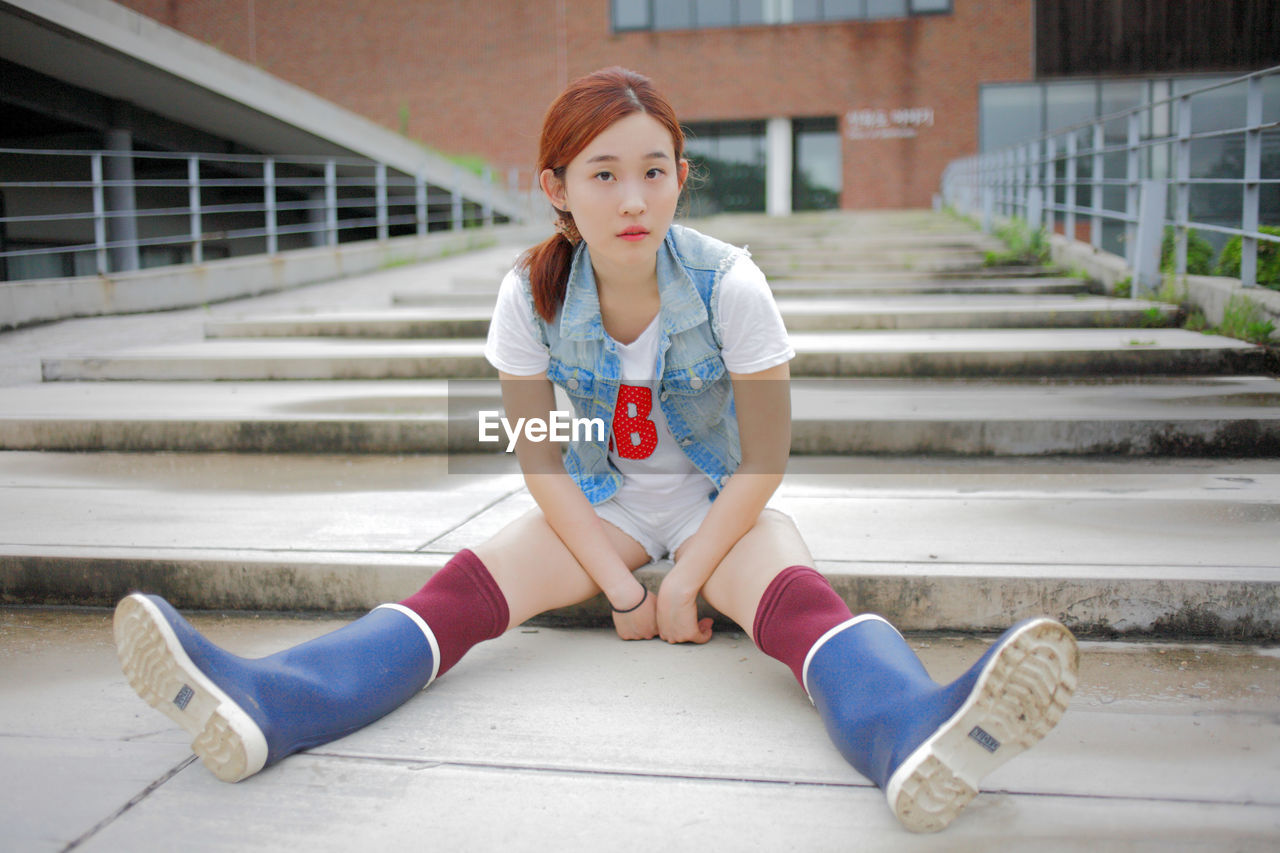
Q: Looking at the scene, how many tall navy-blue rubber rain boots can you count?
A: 2